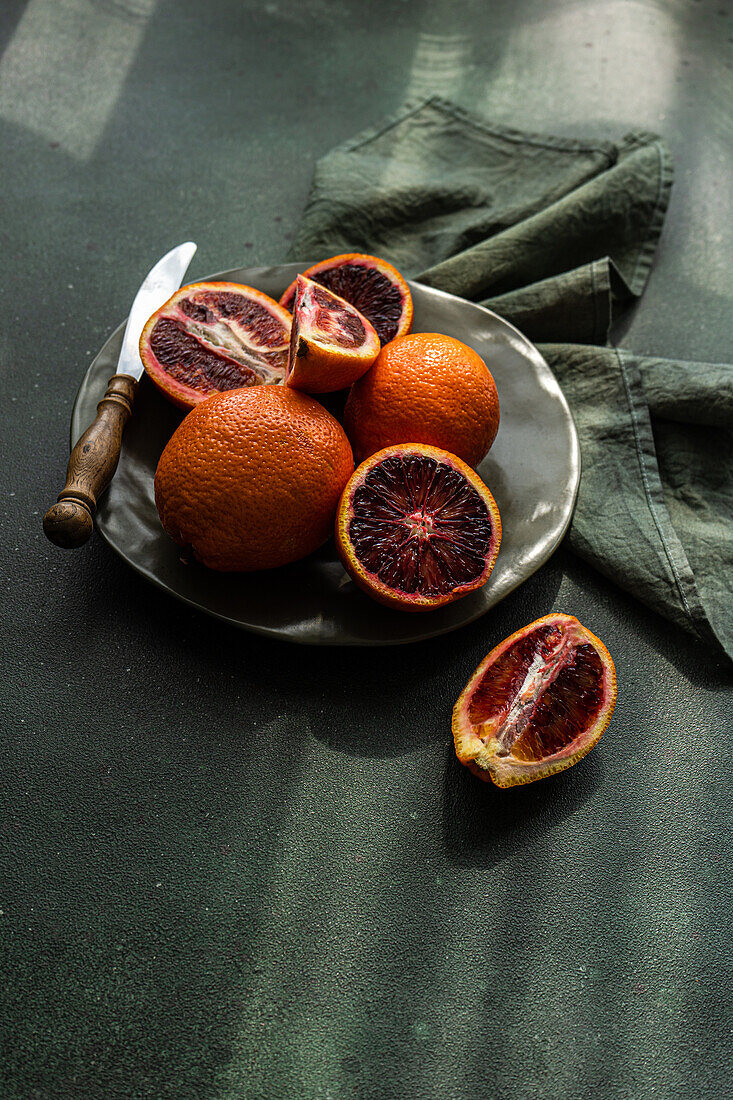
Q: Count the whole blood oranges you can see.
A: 2